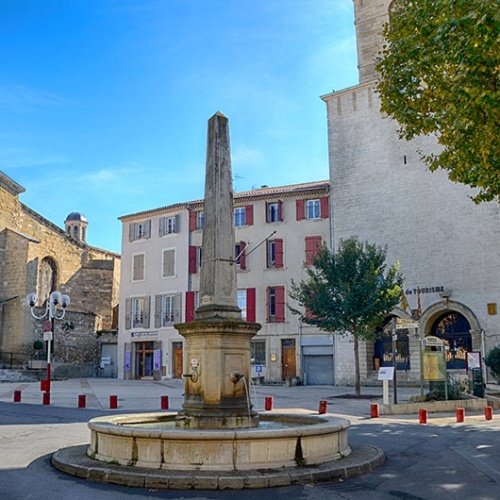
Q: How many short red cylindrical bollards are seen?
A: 11